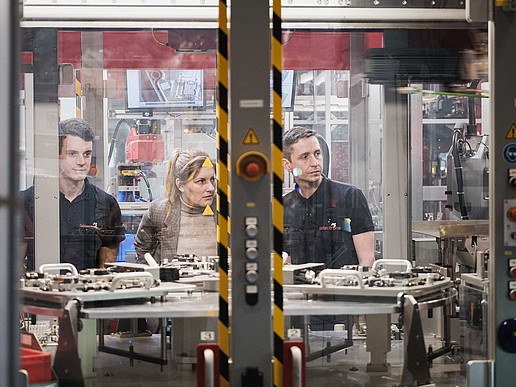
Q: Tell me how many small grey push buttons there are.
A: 3